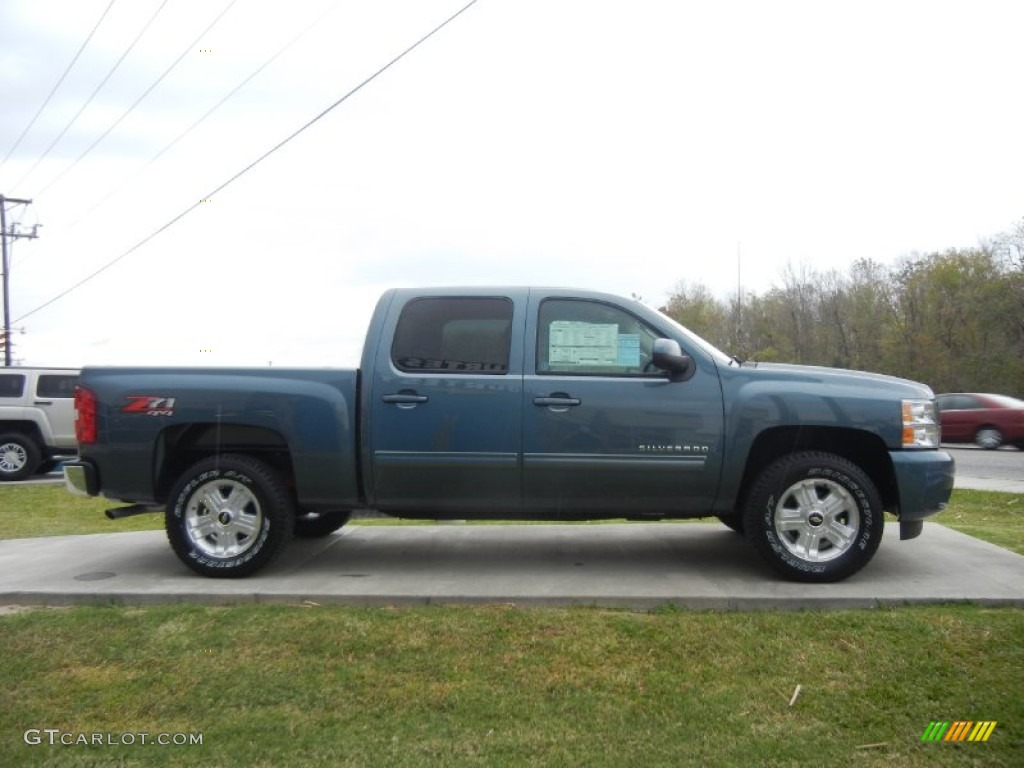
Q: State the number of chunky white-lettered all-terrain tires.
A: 2